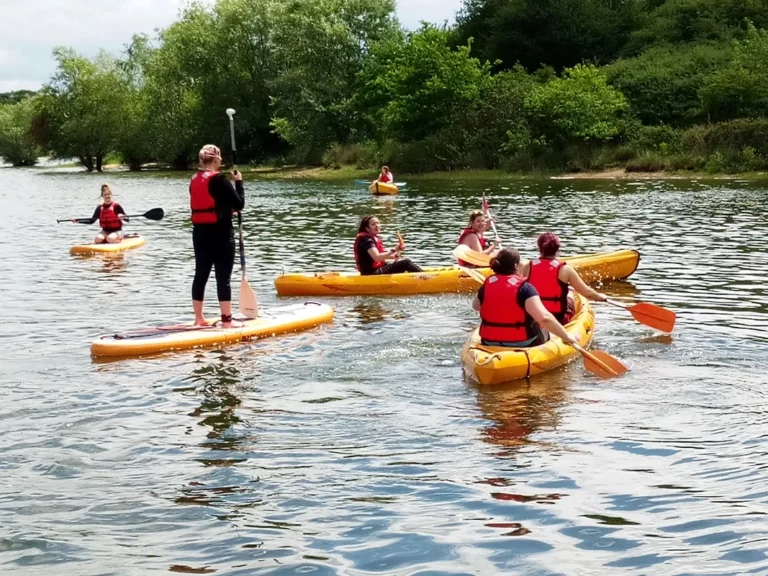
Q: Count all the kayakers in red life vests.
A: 5